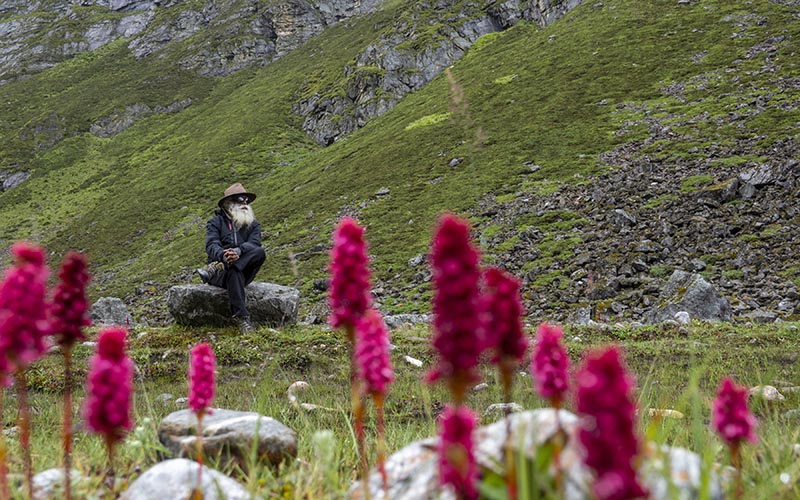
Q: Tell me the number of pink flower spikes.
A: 13